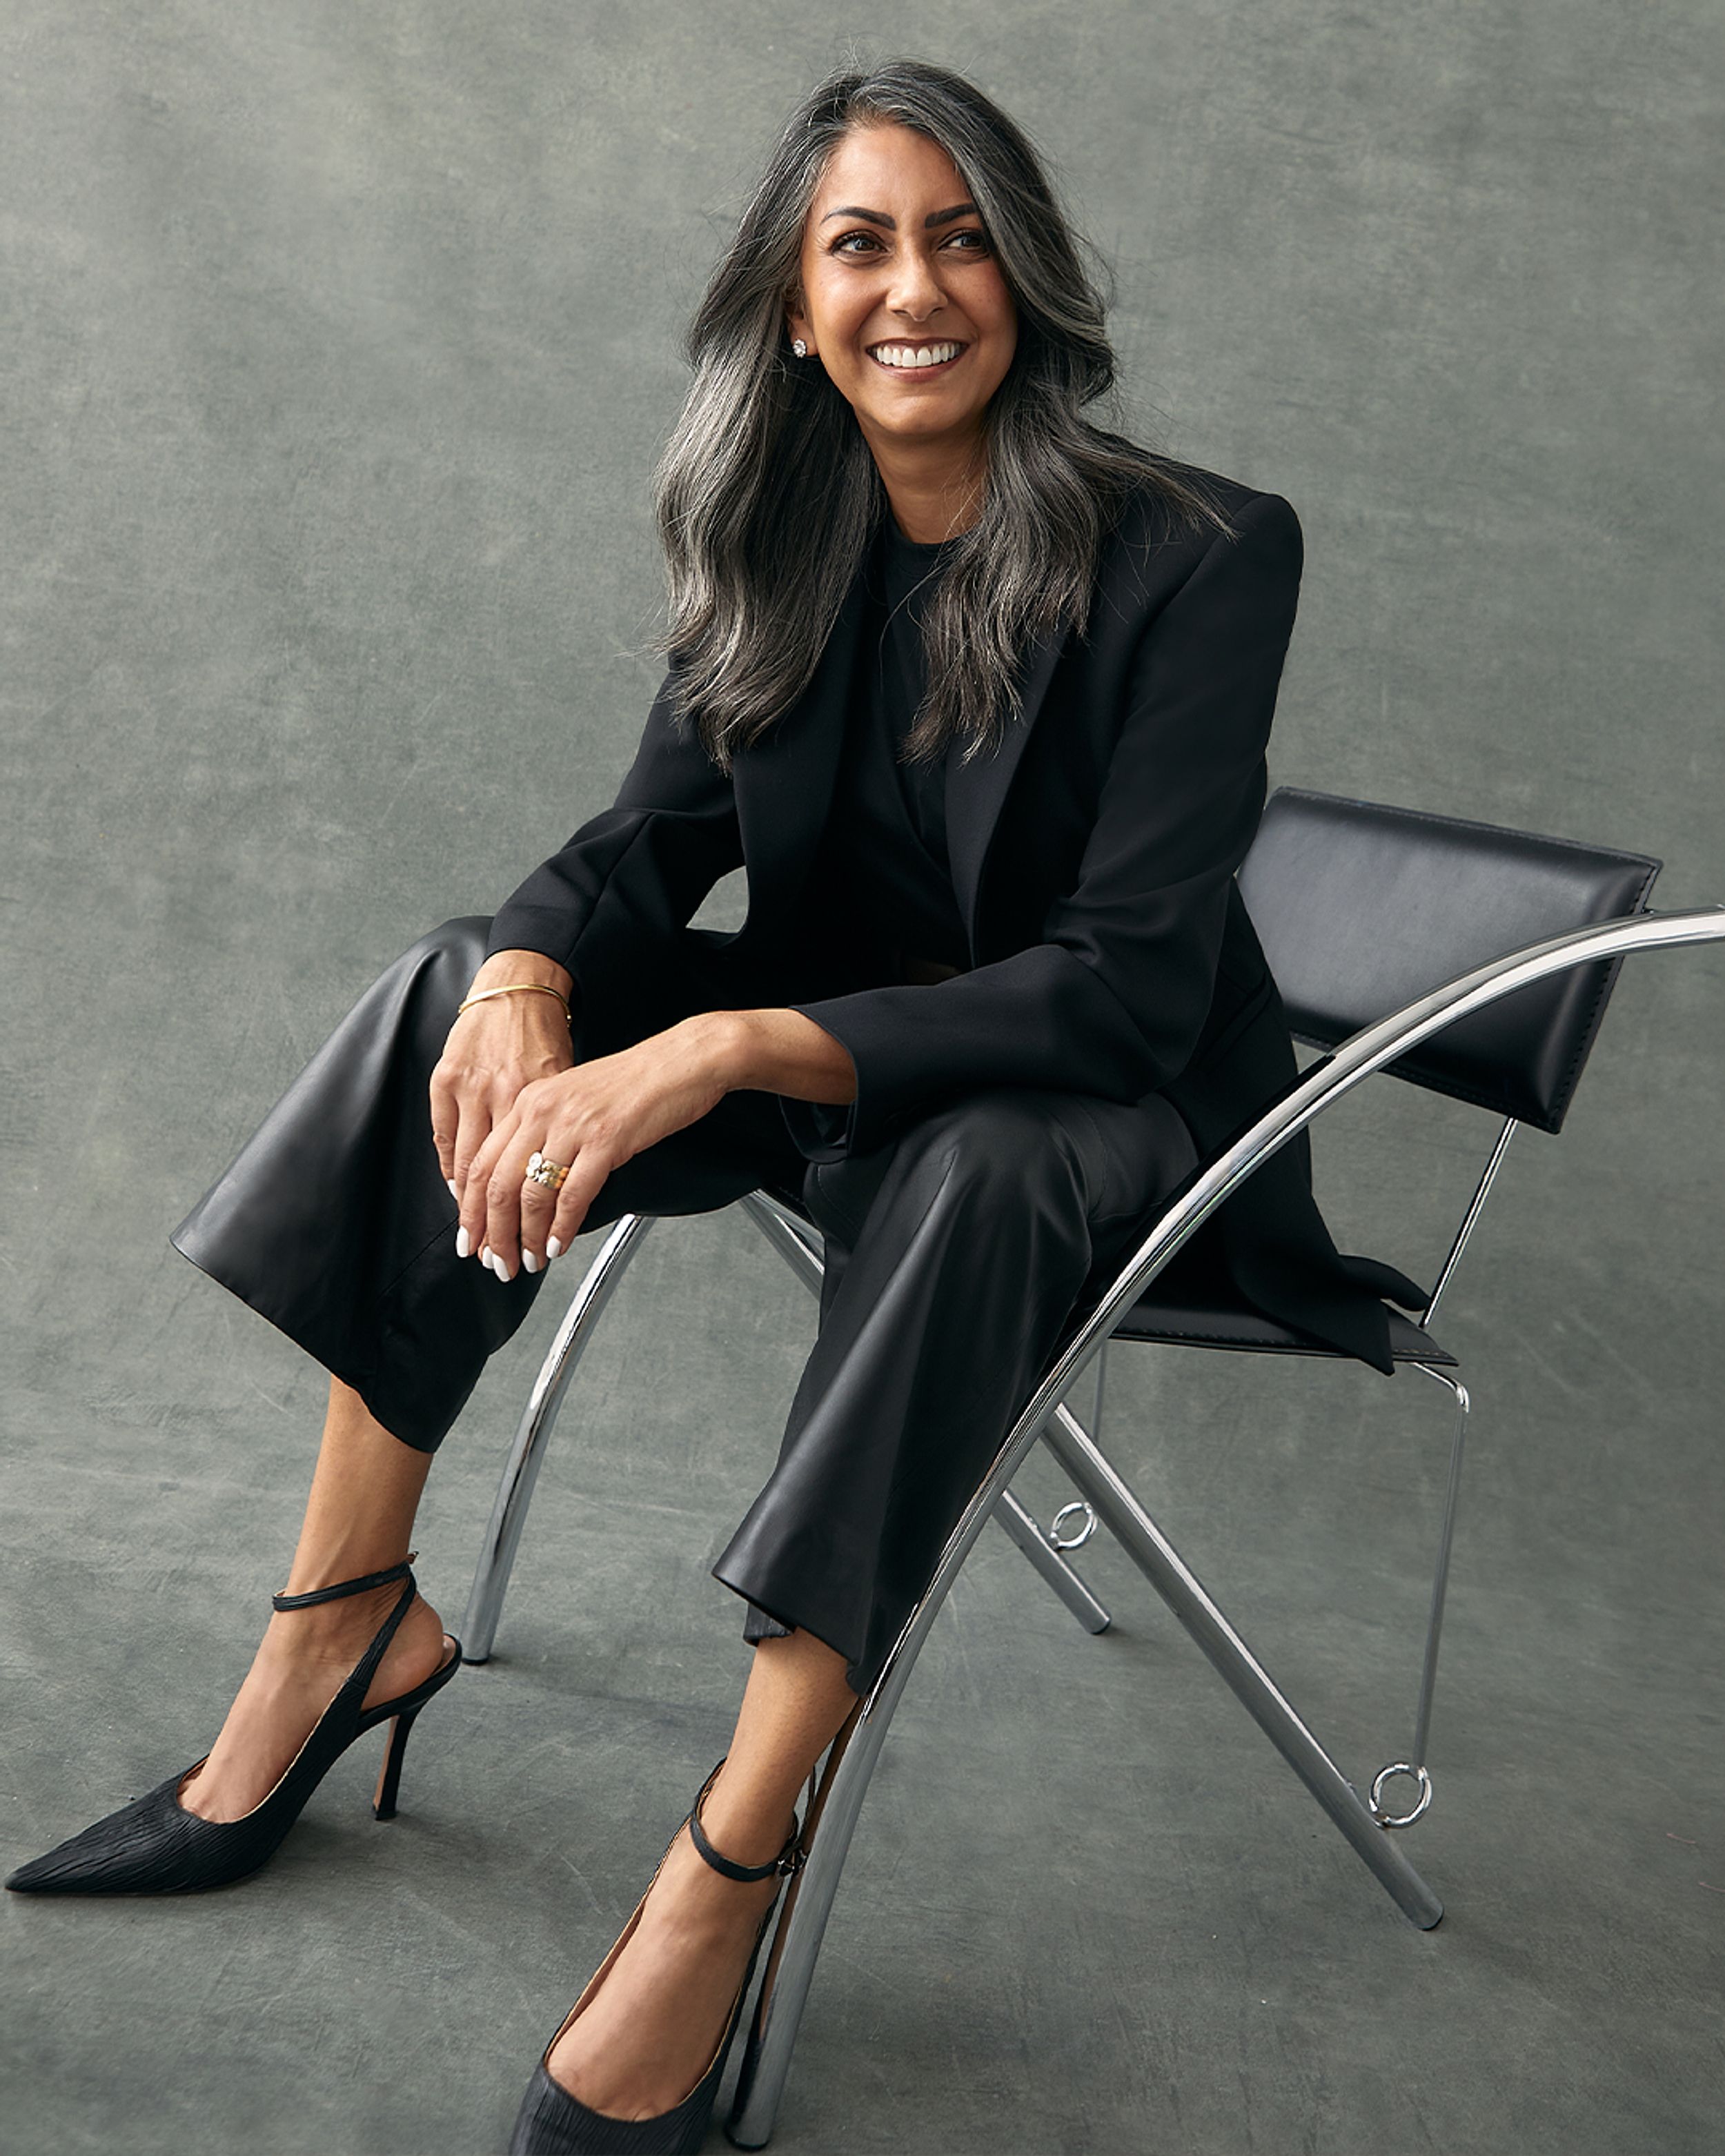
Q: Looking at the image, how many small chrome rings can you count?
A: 2